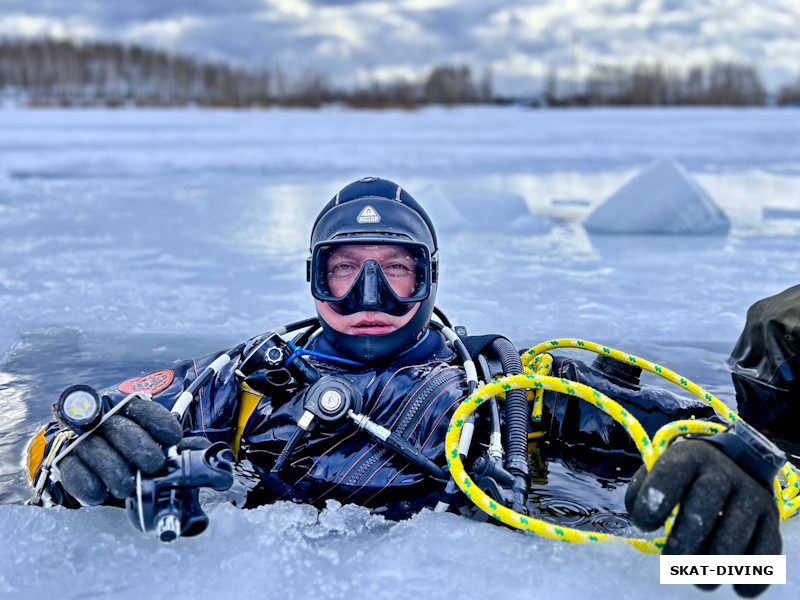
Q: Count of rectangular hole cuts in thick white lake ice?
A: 1